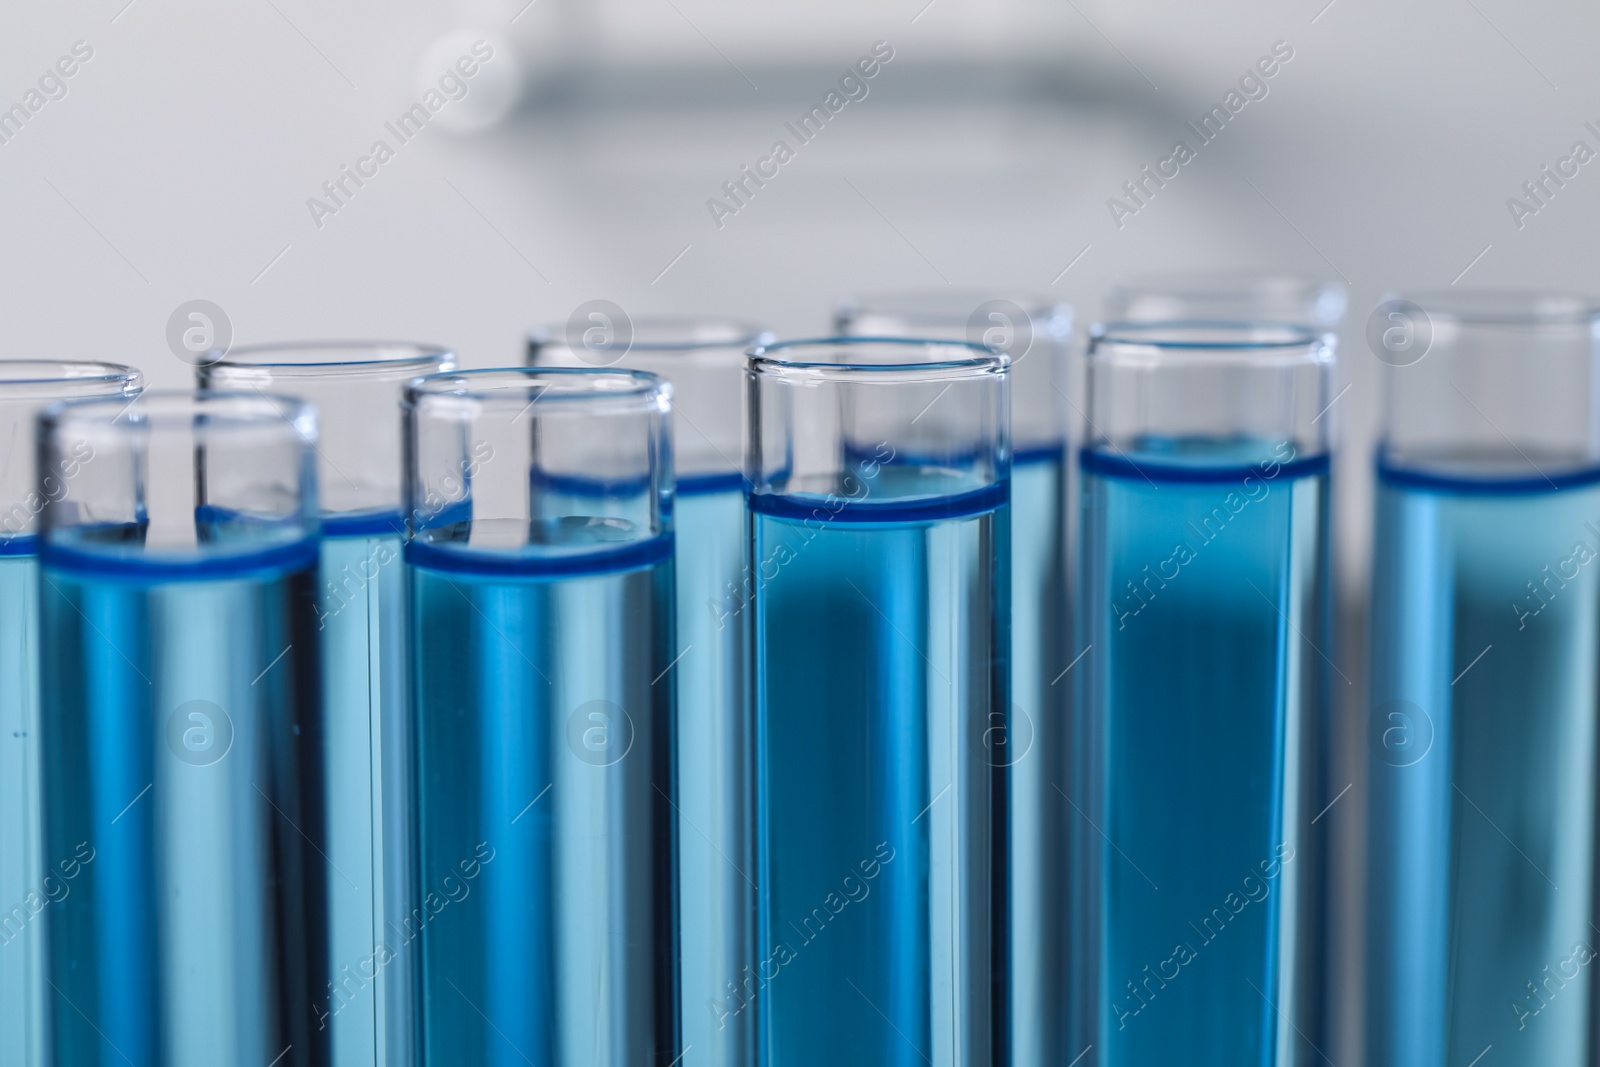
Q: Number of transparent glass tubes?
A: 10